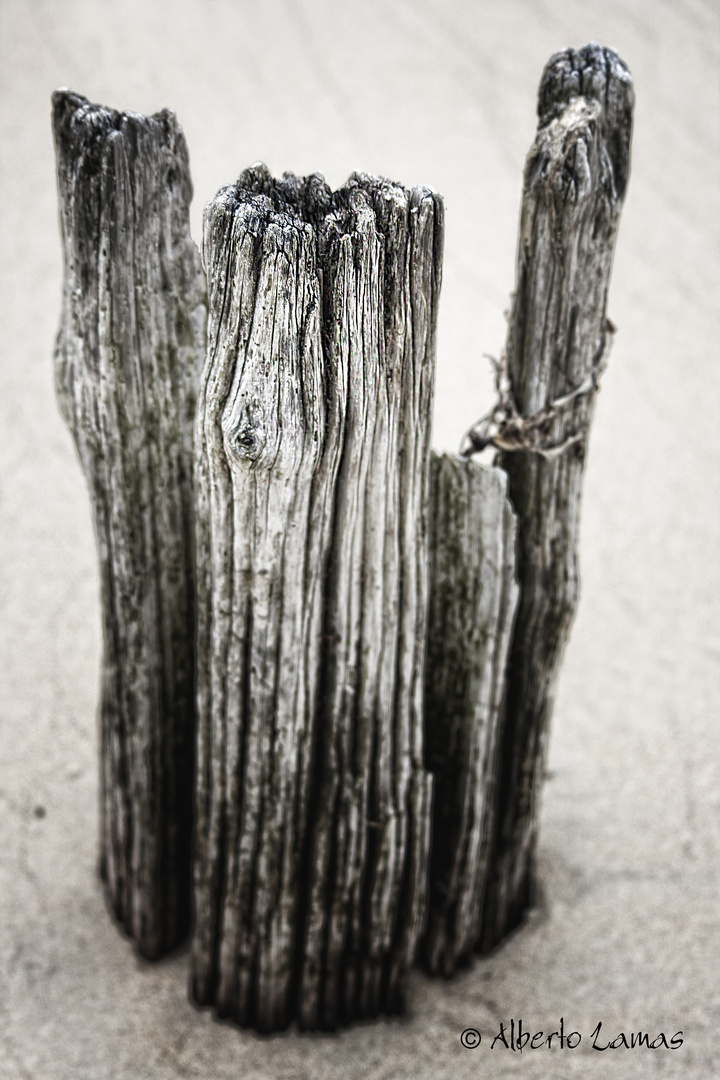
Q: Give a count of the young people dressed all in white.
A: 0